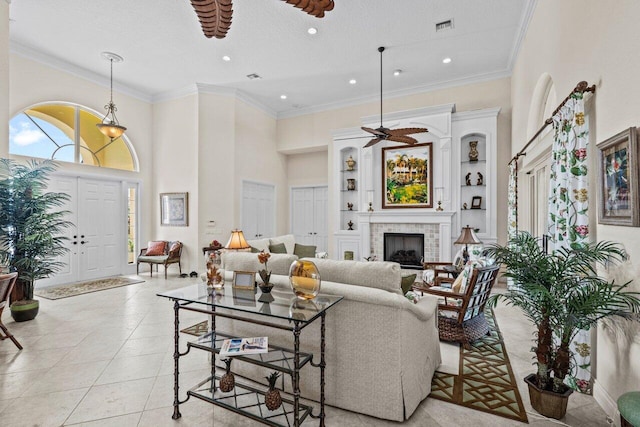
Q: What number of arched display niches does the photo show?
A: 2